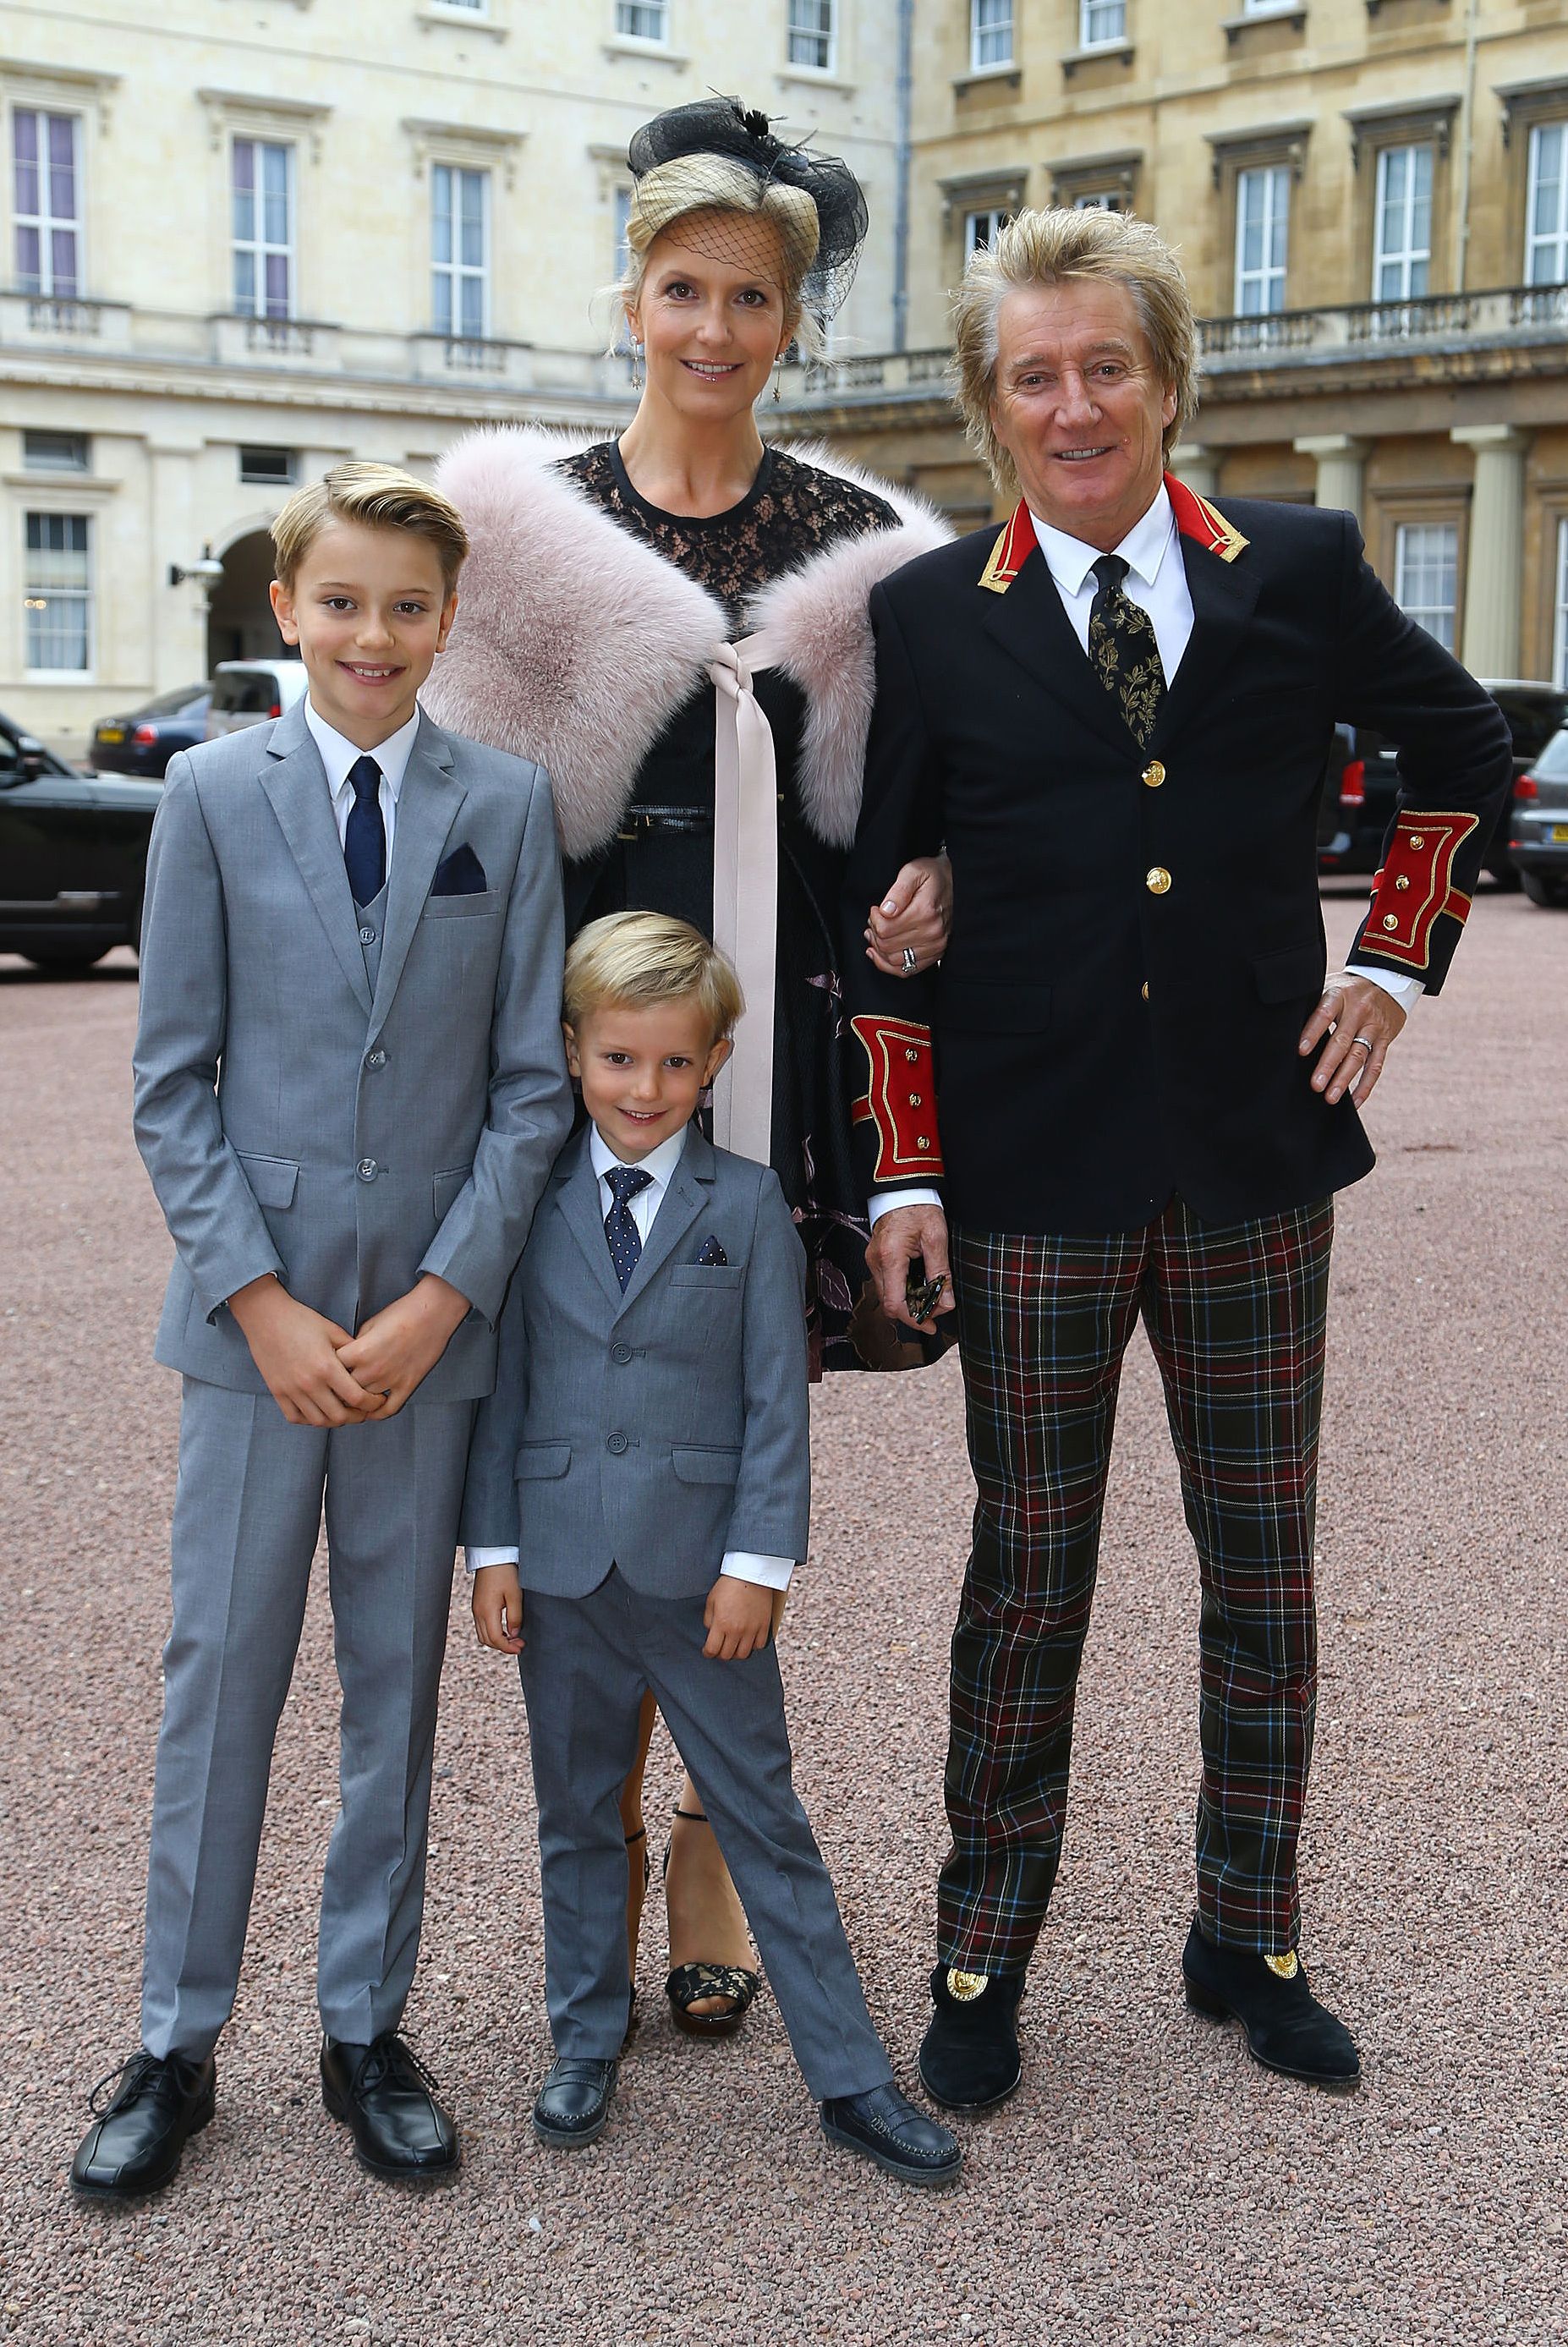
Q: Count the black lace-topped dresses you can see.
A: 1